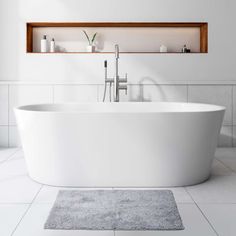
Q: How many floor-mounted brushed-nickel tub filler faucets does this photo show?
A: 1